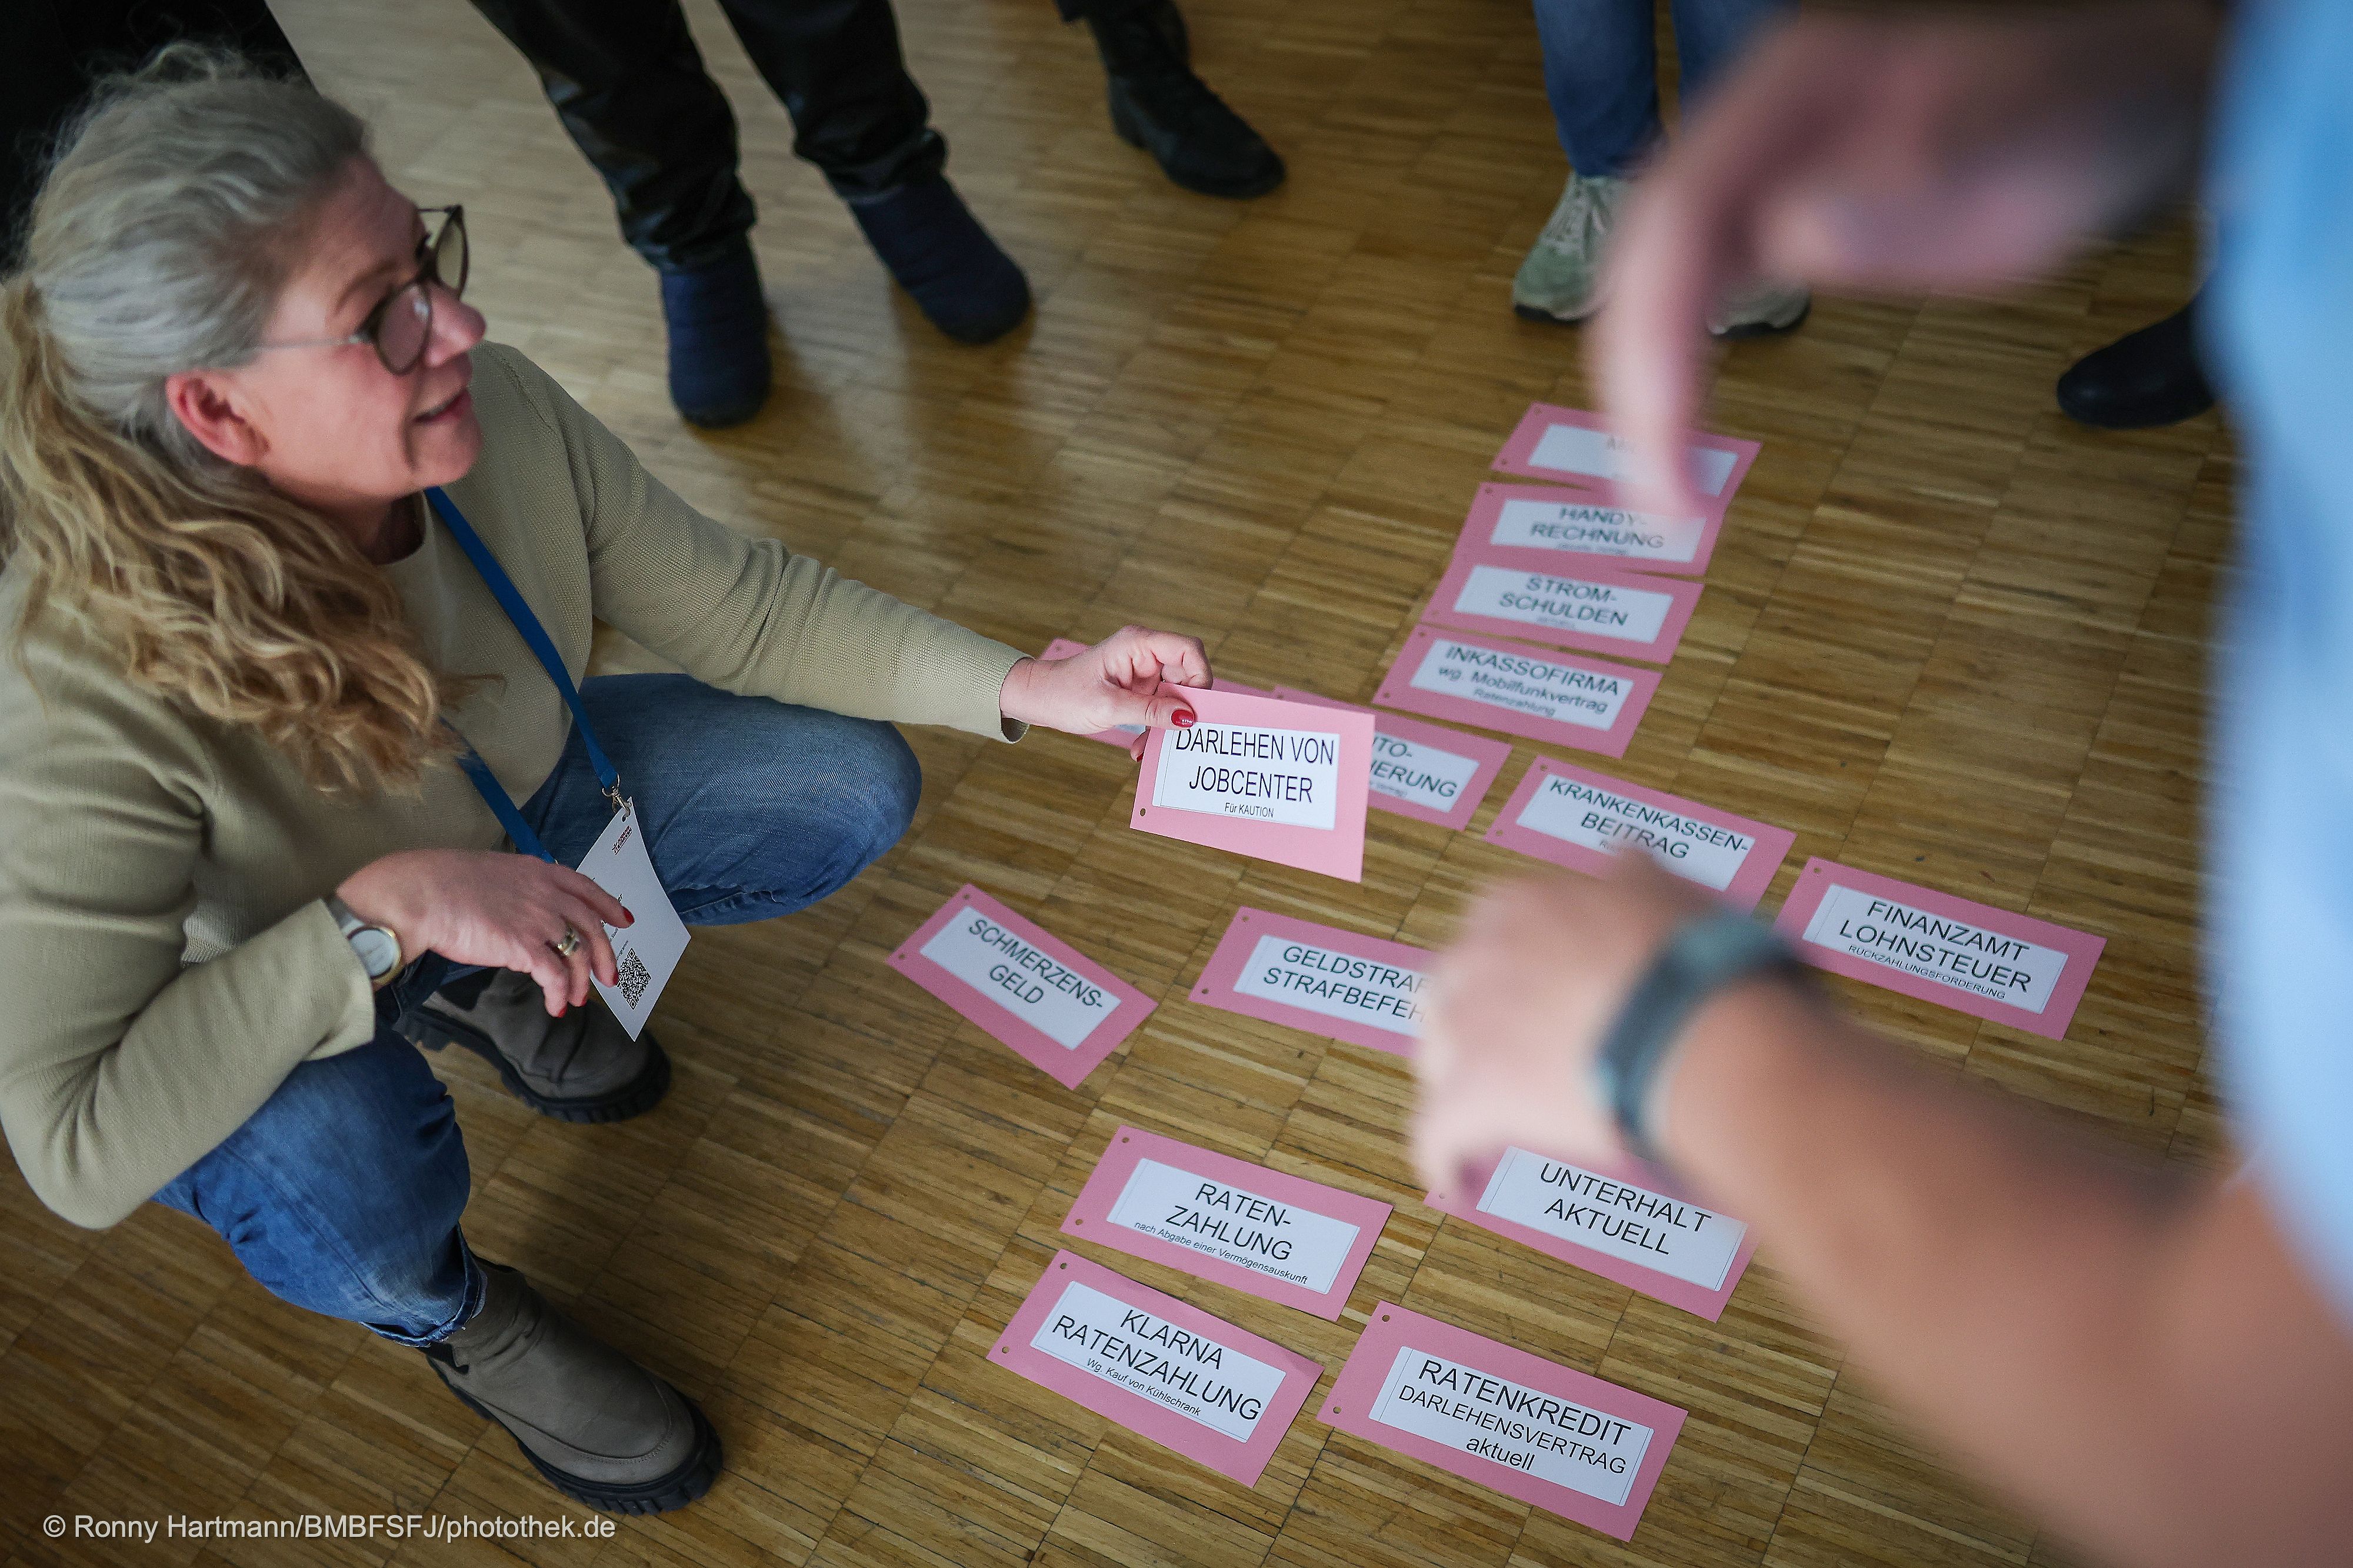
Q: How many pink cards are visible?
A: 15